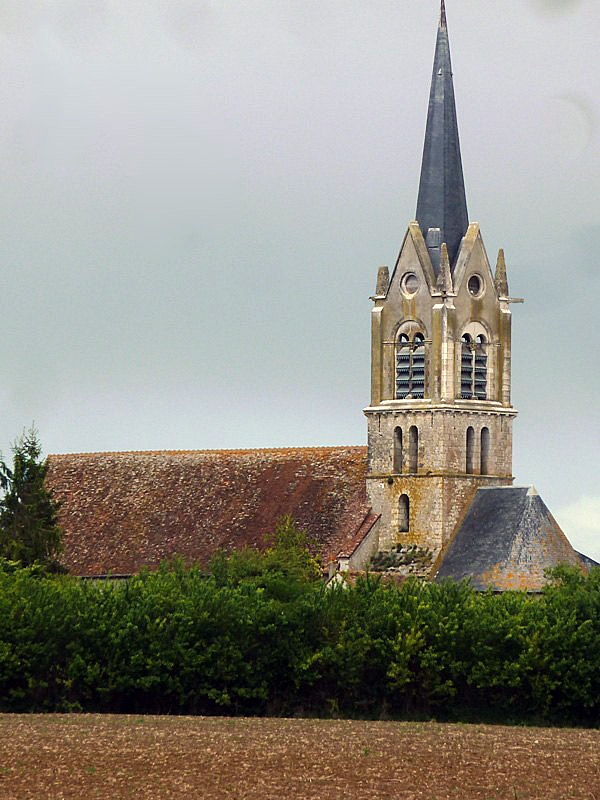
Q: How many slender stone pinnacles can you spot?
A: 3